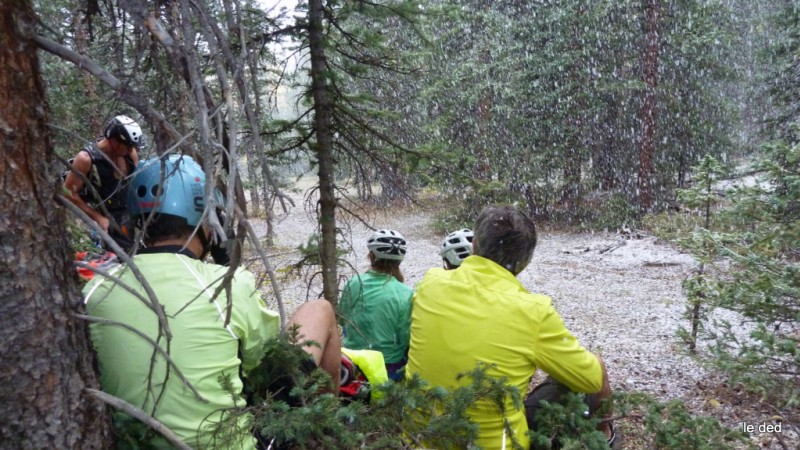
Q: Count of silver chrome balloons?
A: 0